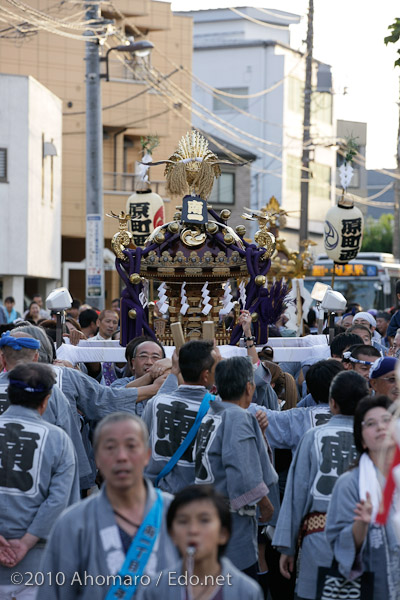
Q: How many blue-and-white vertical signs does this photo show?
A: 1